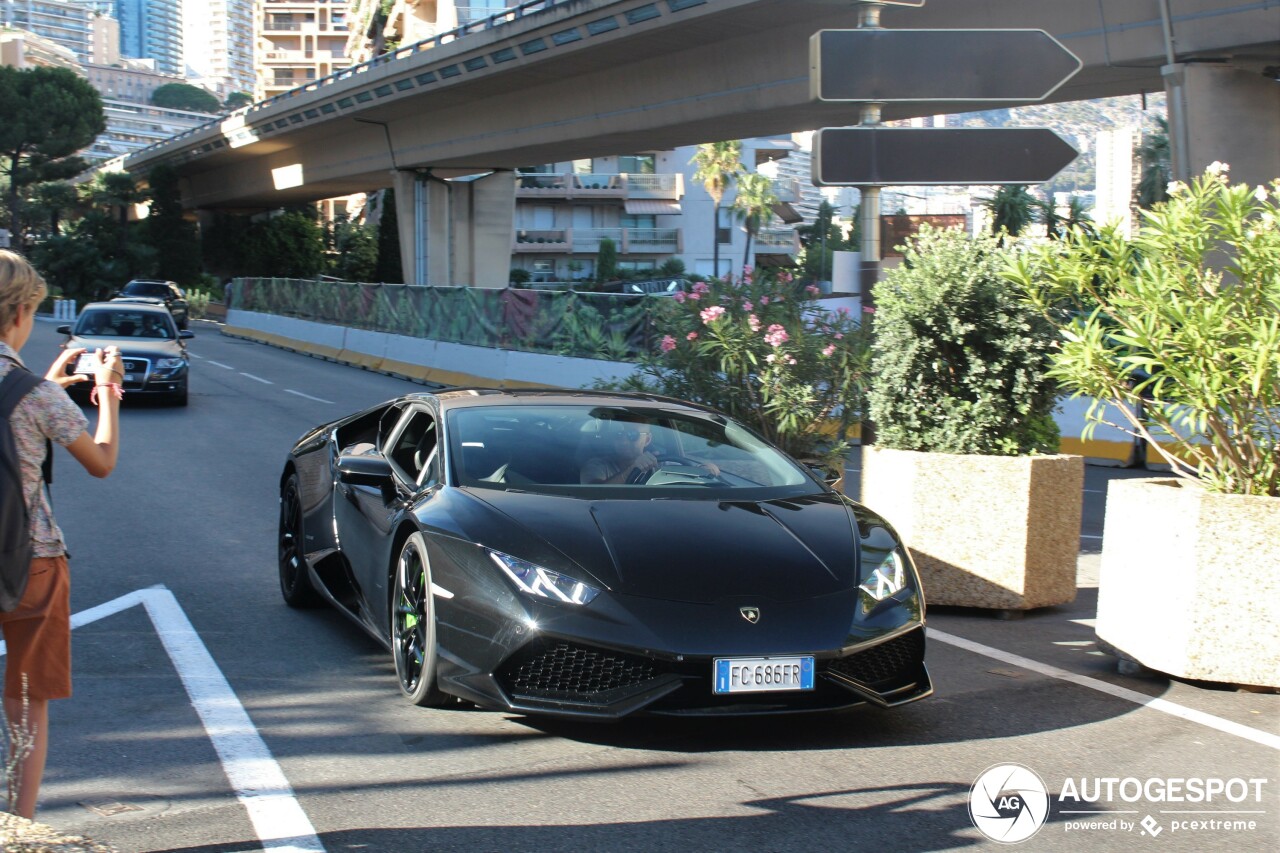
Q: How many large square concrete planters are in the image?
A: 2